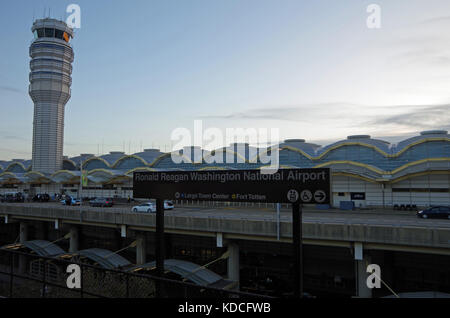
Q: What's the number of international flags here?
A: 0